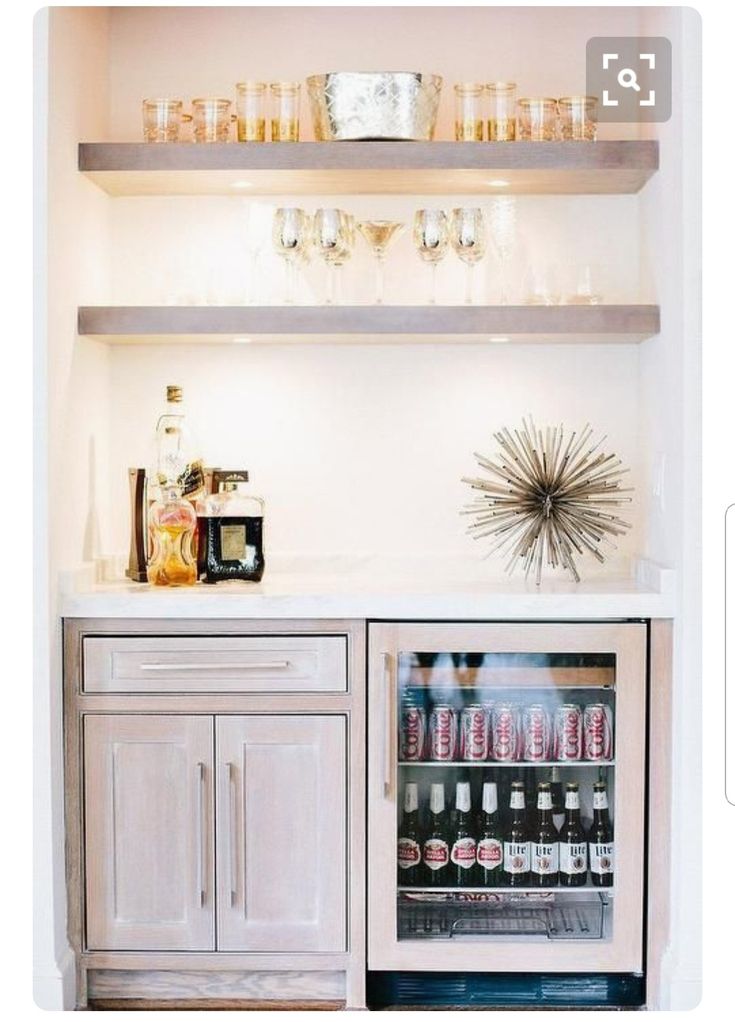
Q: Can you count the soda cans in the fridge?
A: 7